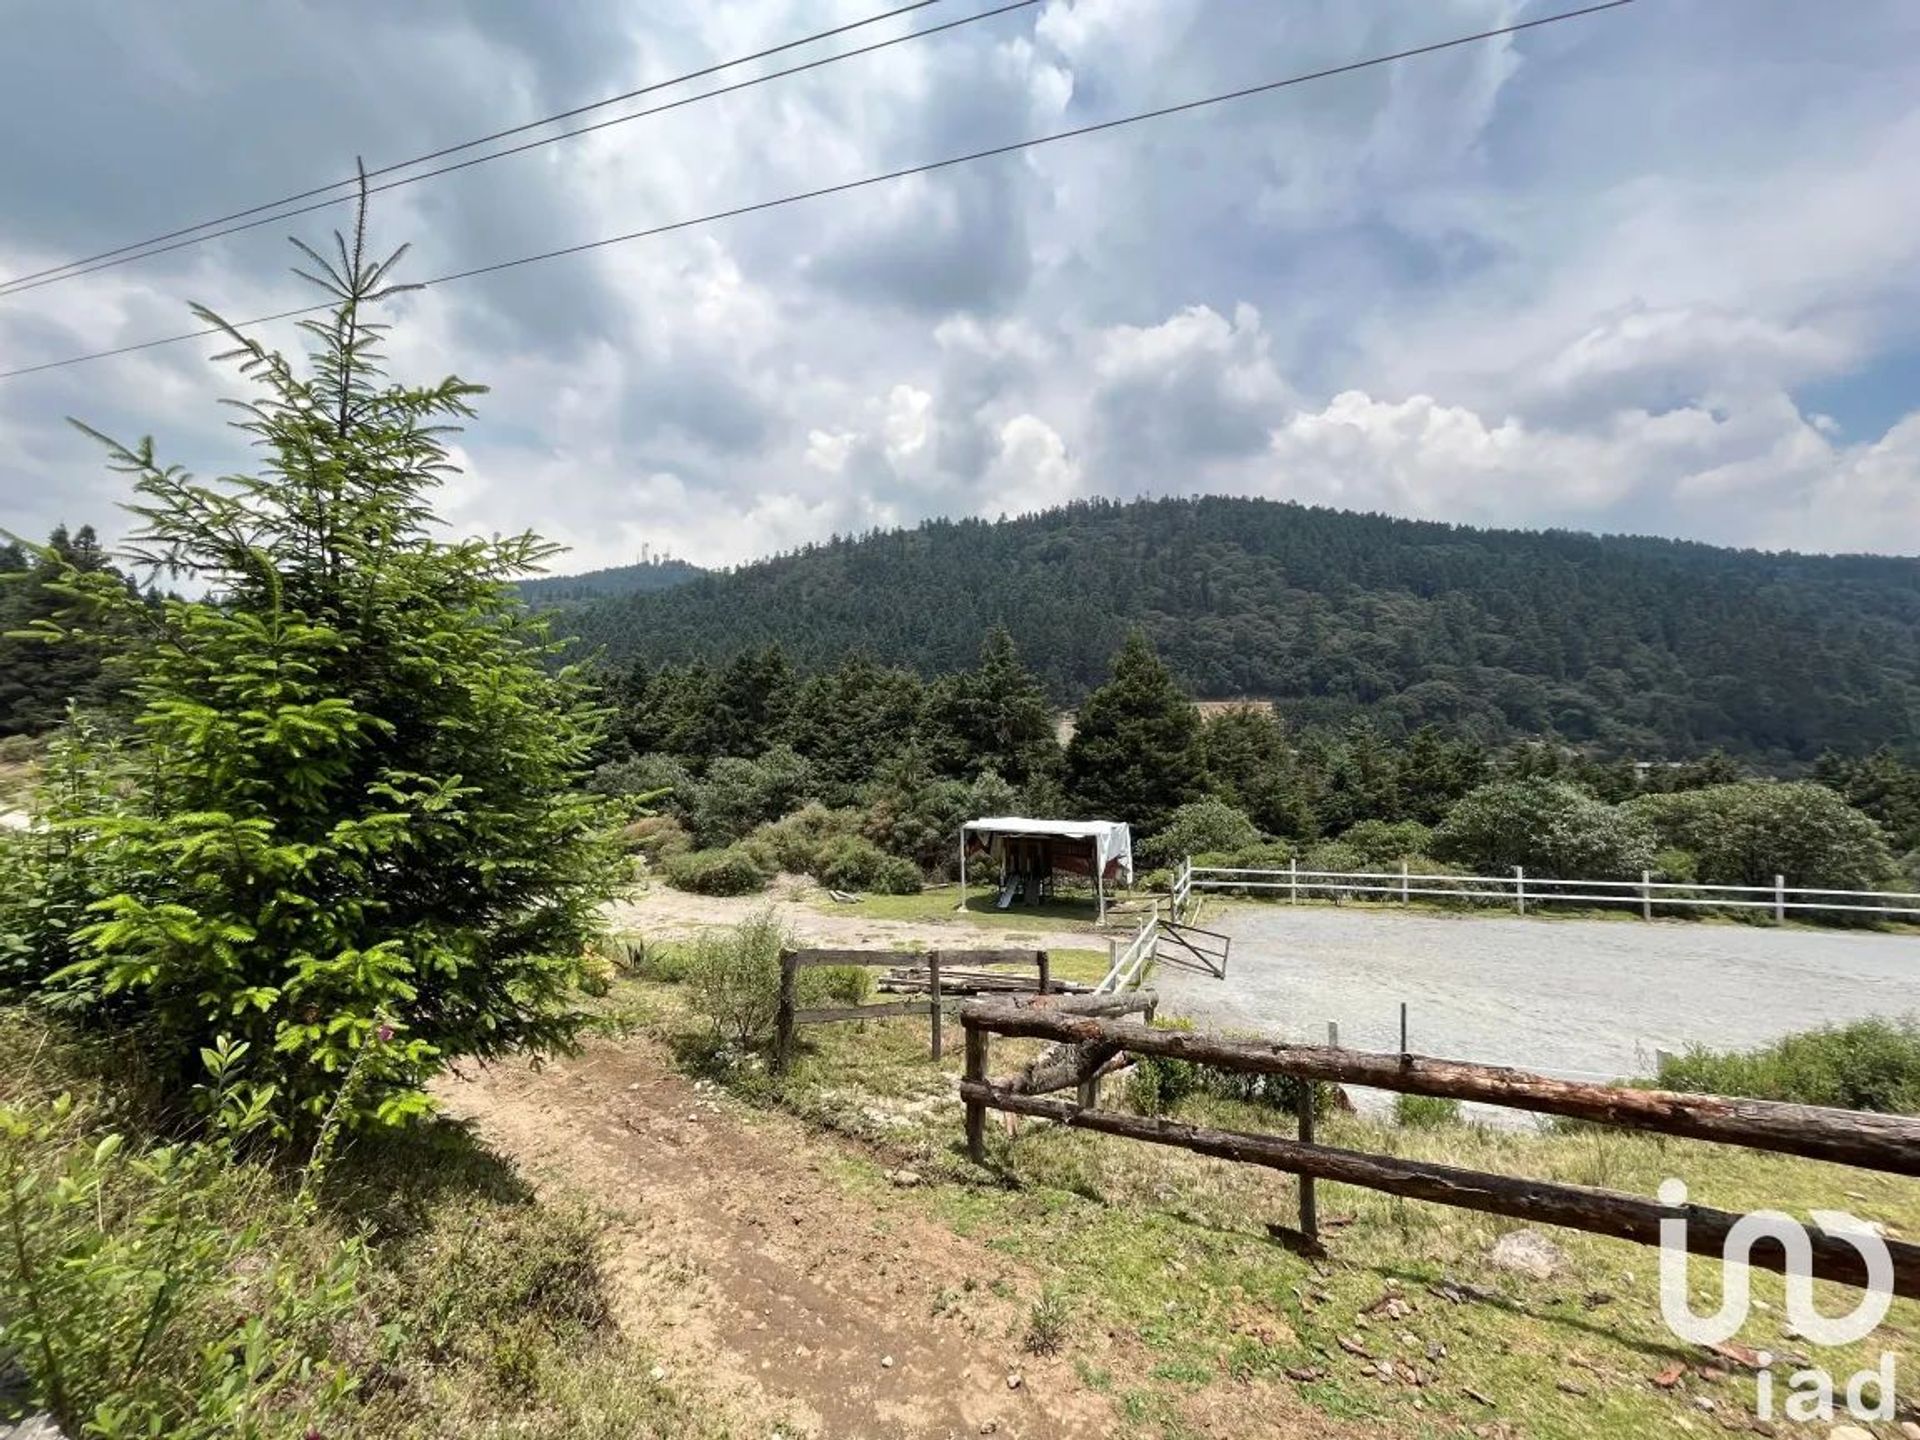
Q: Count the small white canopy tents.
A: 1